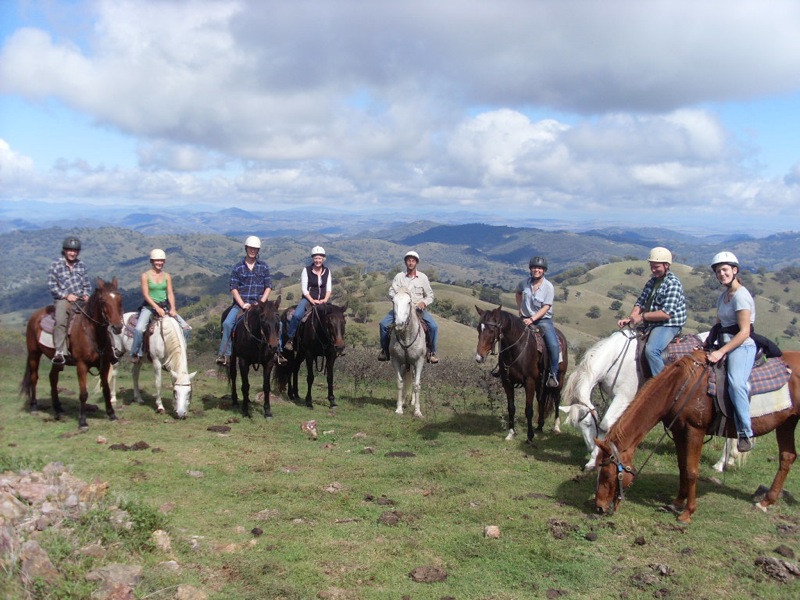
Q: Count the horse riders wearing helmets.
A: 8